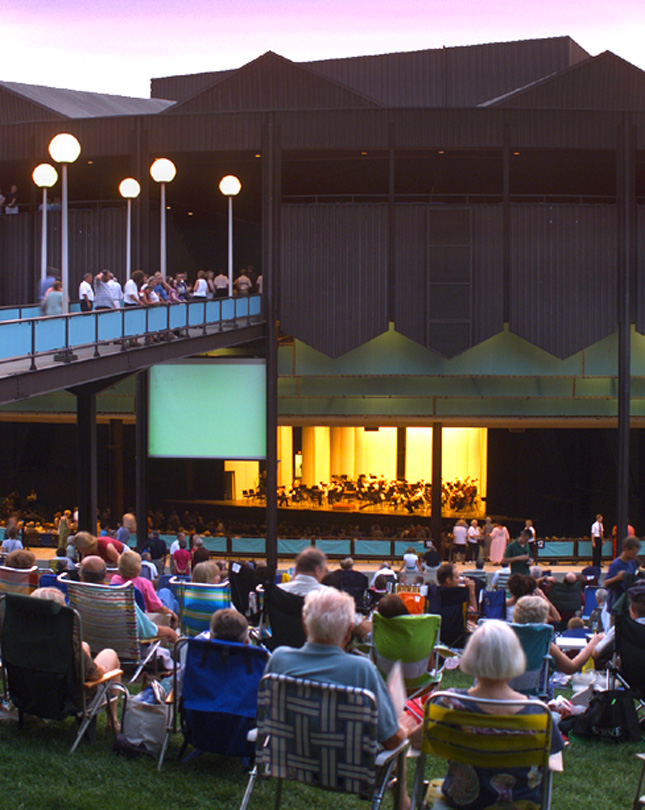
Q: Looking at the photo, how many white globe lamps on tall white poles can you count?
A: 5